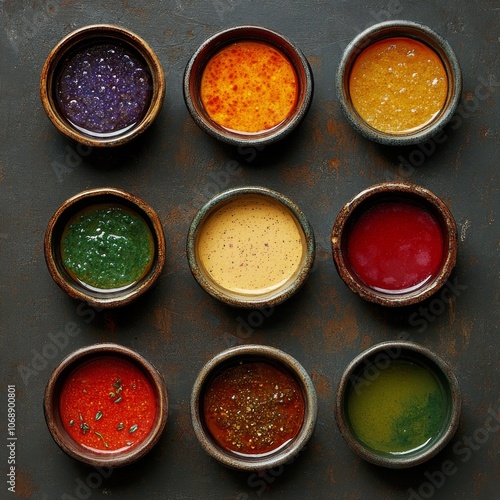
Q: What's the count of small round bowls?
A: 9